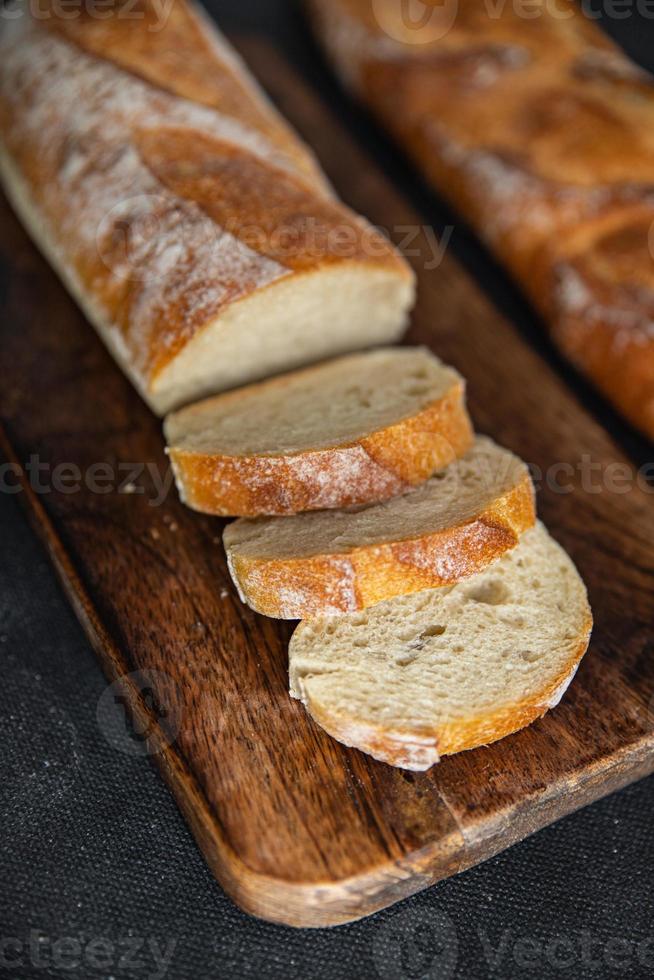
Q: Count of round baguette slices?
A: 3